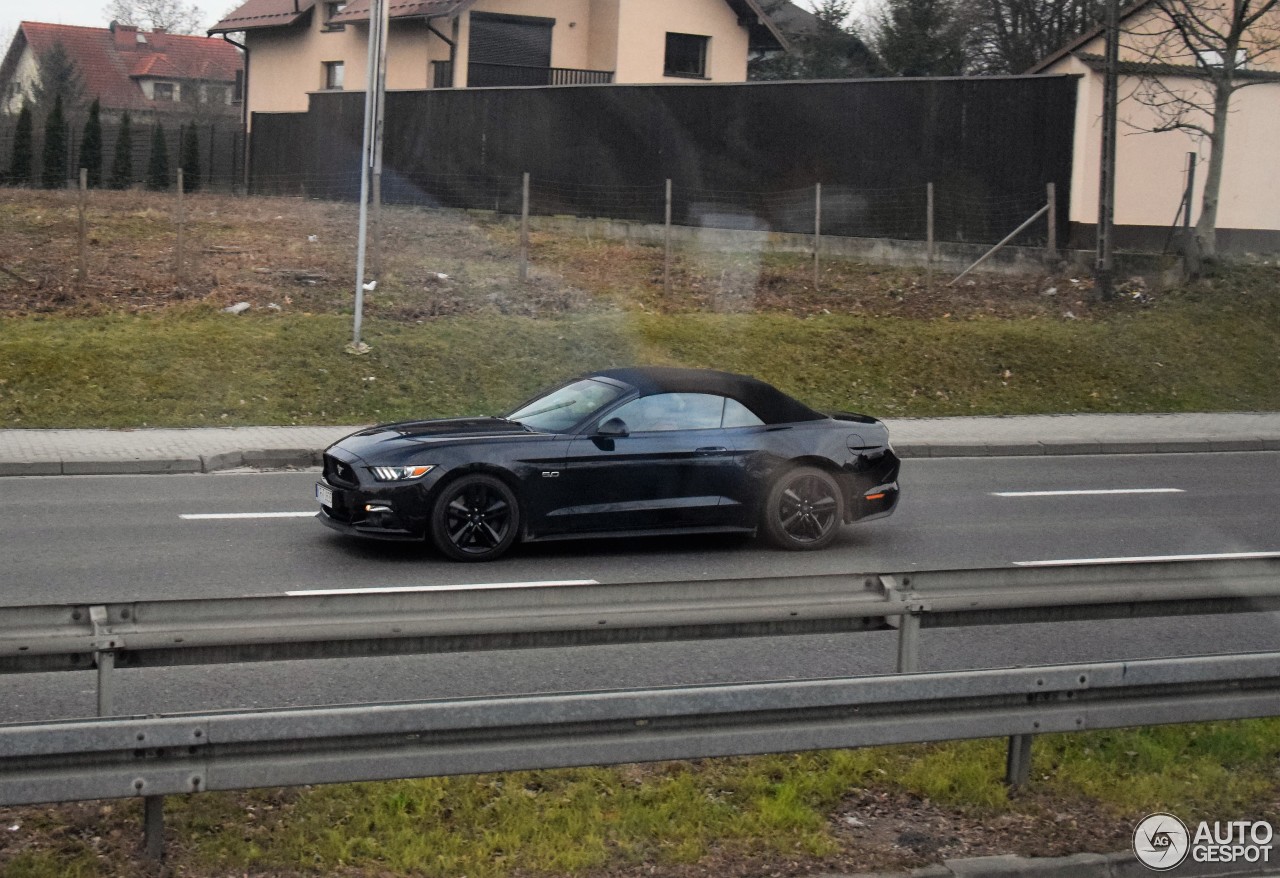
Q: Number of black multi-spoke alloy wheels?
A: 2